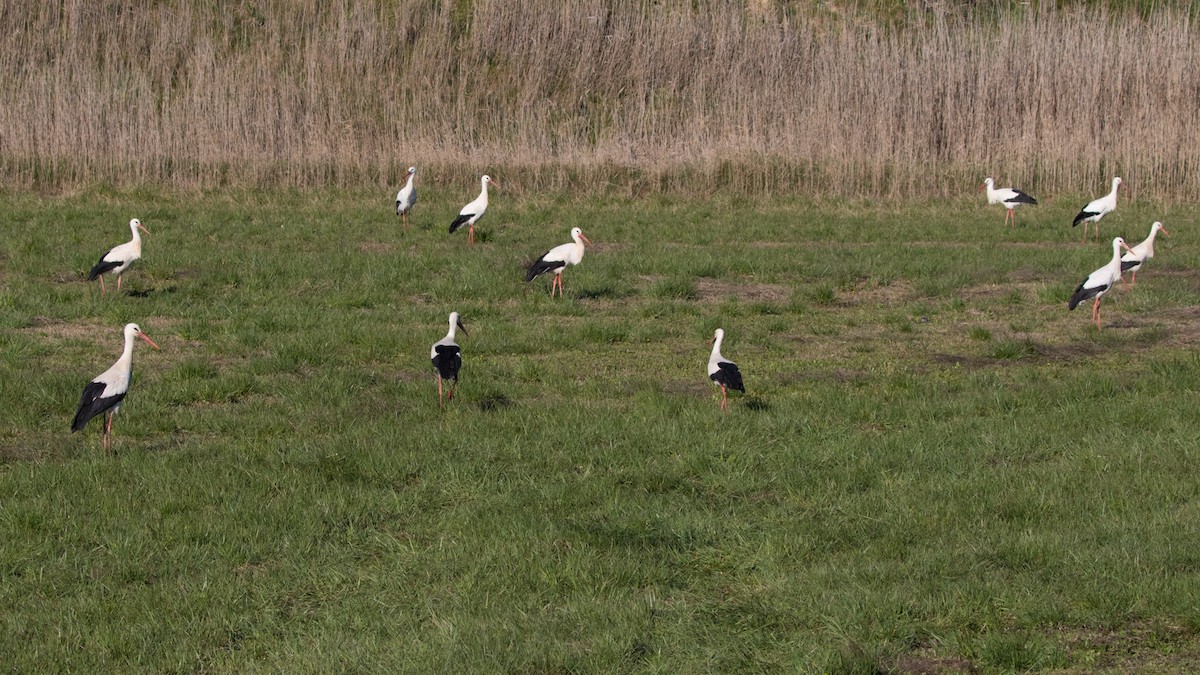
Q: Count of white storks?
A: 11